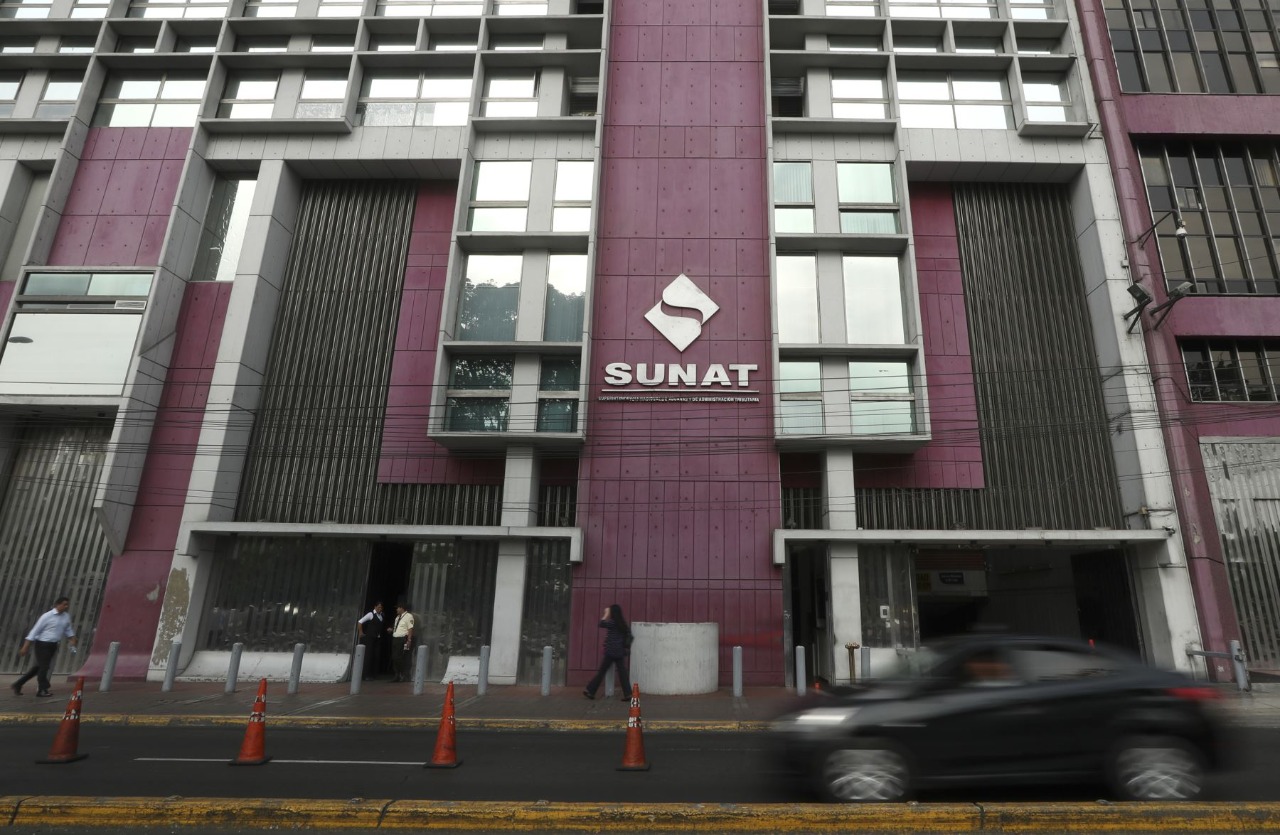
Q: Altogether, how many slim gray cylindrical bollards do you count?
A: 13